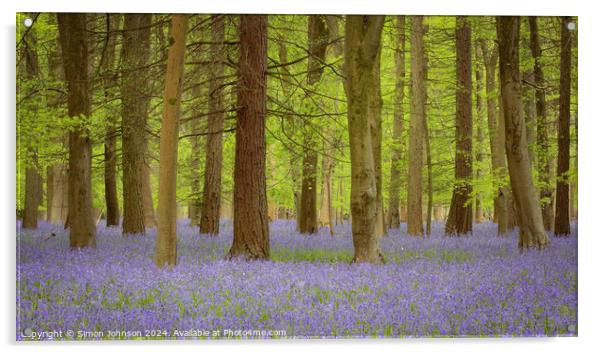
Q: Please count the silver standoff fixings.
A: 4